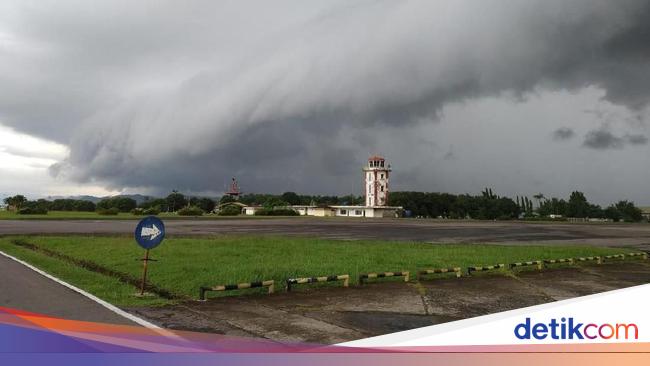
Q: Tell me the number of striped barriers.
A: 10